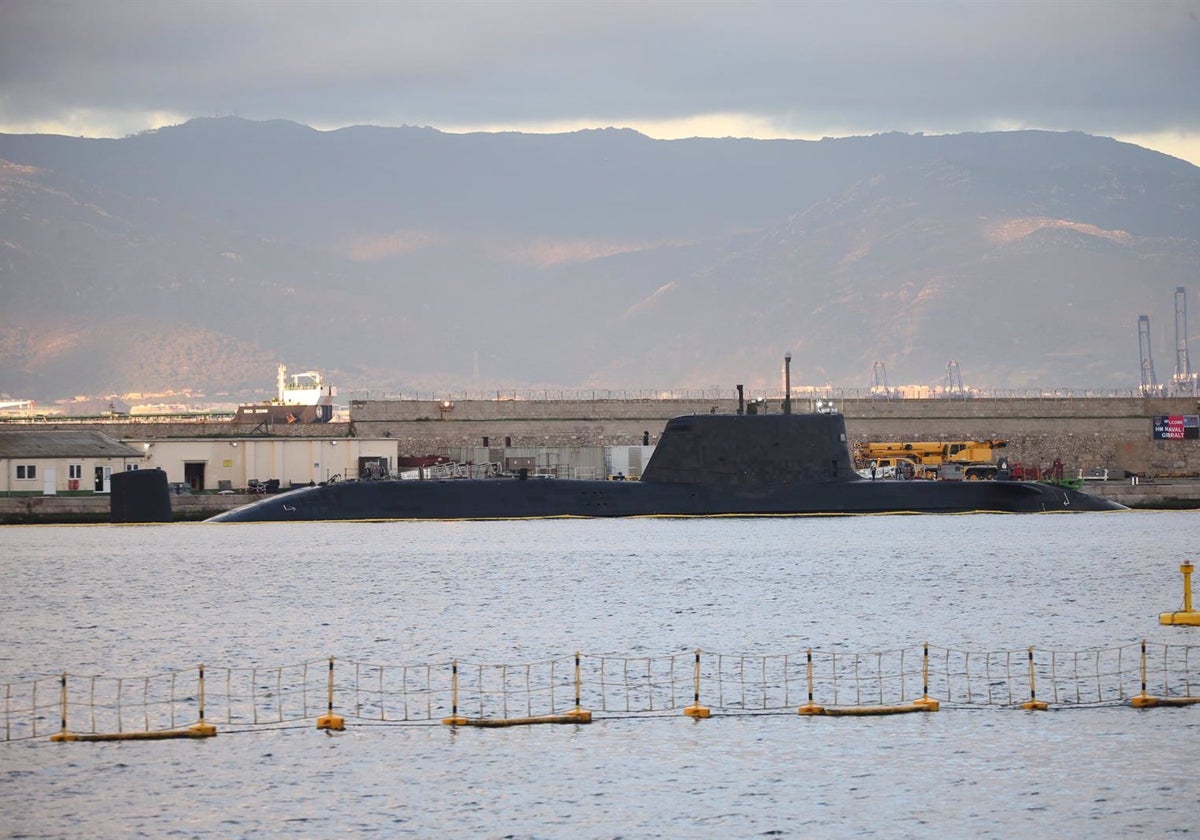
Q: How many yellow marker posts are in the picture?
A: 11